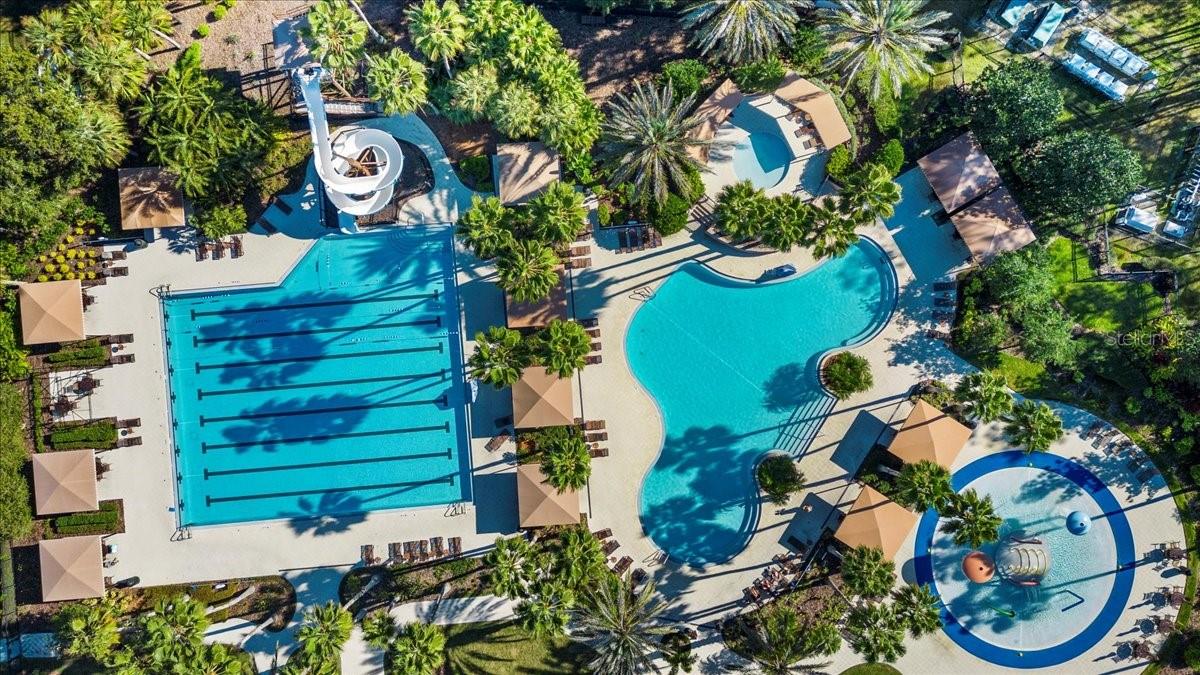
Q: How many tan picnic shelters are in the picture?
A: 14